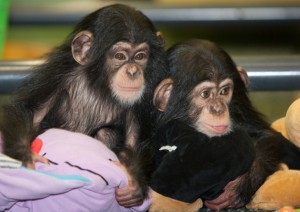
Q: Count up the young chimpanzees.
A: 2